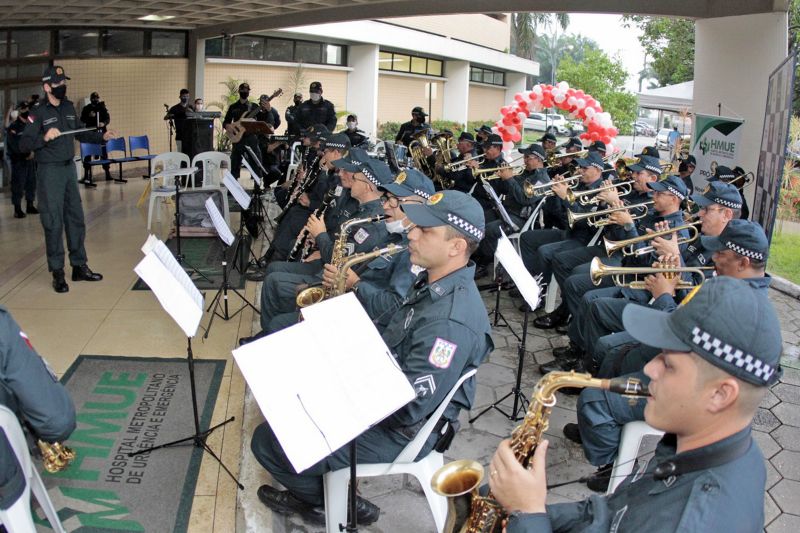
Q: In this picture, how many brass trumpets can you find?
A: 7